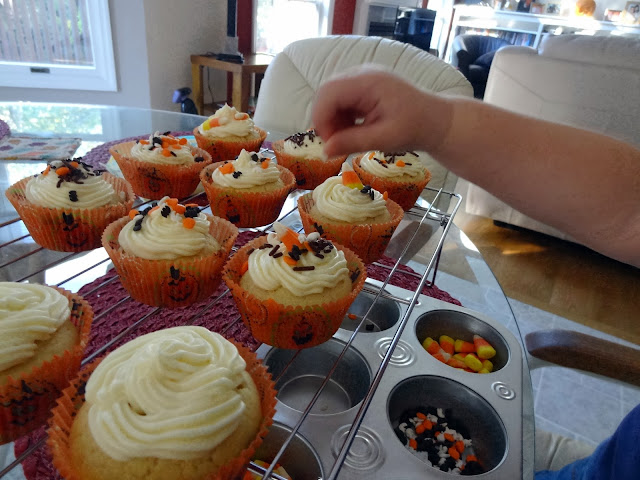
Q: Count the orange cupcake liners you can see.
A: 11